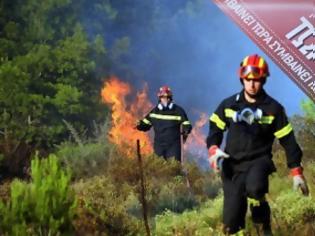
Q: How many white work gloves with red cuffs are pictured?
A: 2